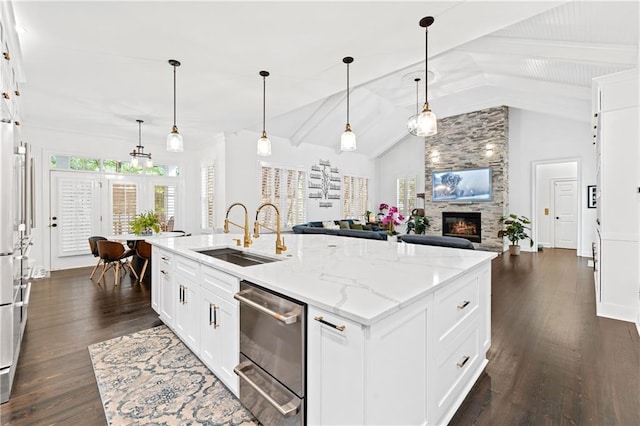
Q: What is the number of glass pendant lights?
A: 4